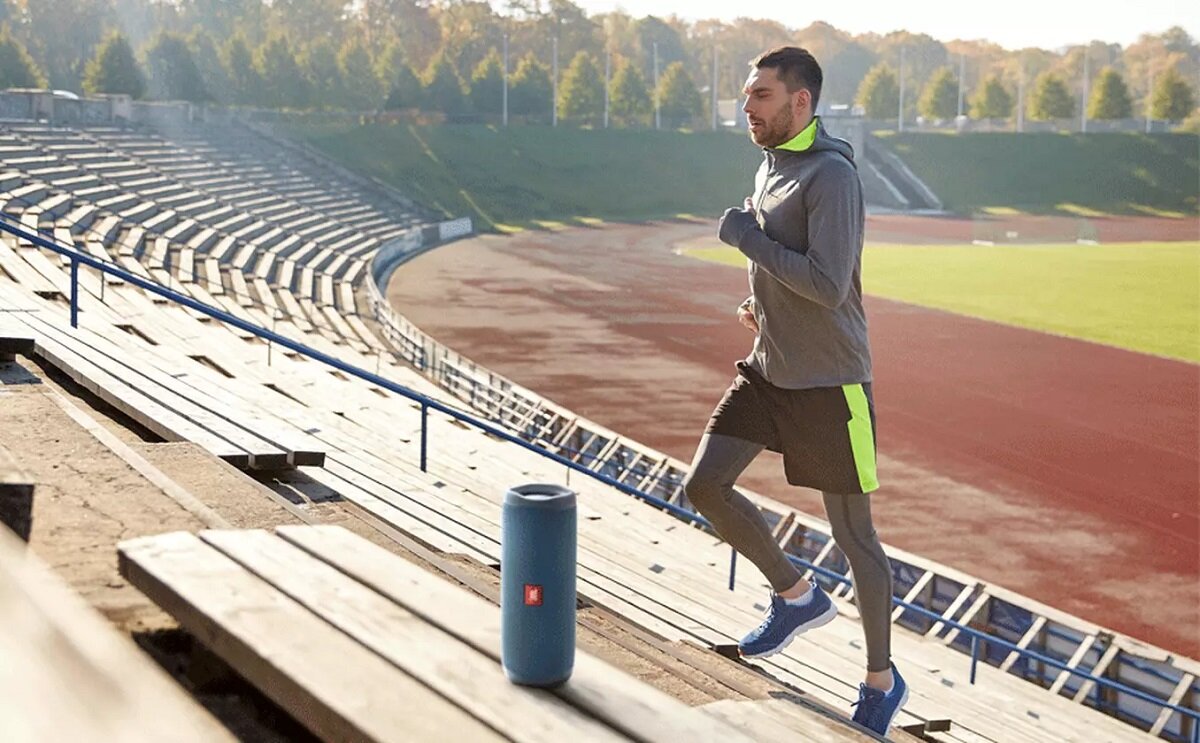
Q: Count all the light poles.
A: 10